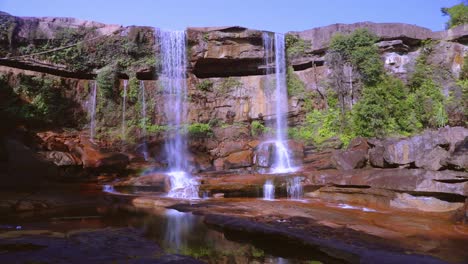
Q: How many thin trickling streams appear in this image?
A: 3